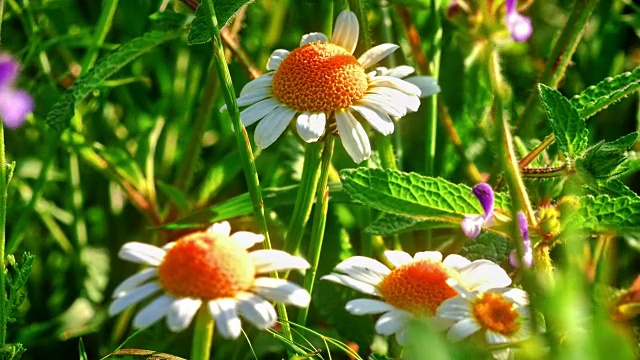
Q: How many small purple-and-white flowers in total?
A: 4